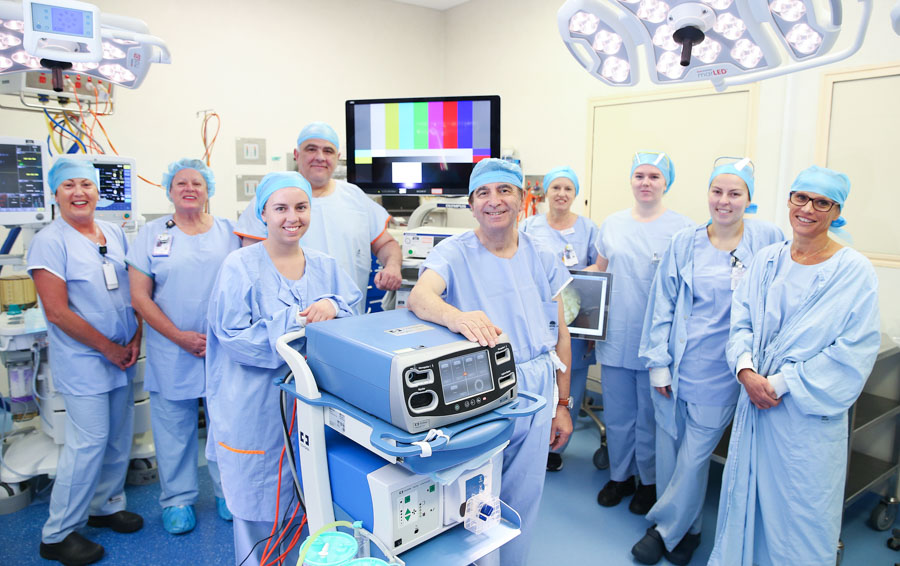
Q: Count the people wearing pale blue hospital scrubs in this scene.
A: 9